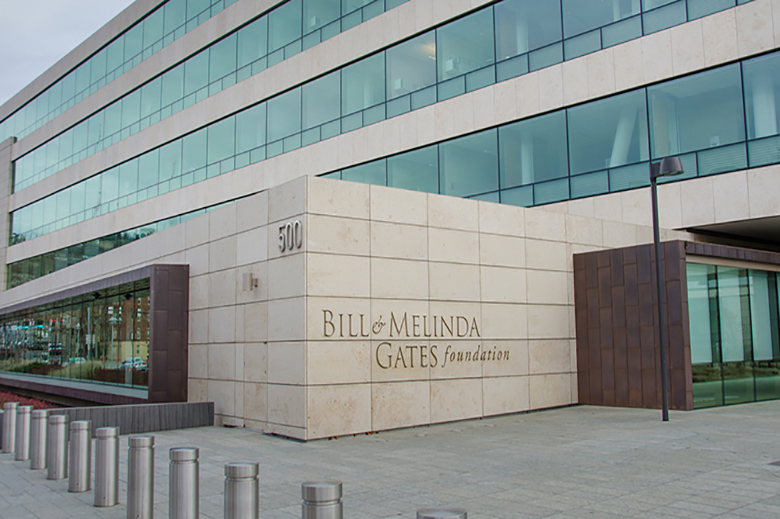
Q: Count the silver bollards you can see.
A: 11